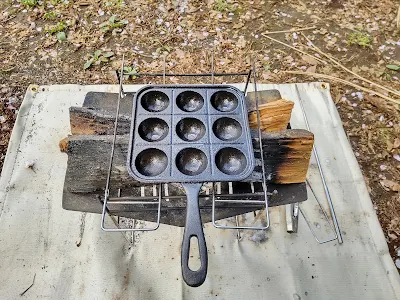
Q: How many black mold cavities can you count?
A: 9